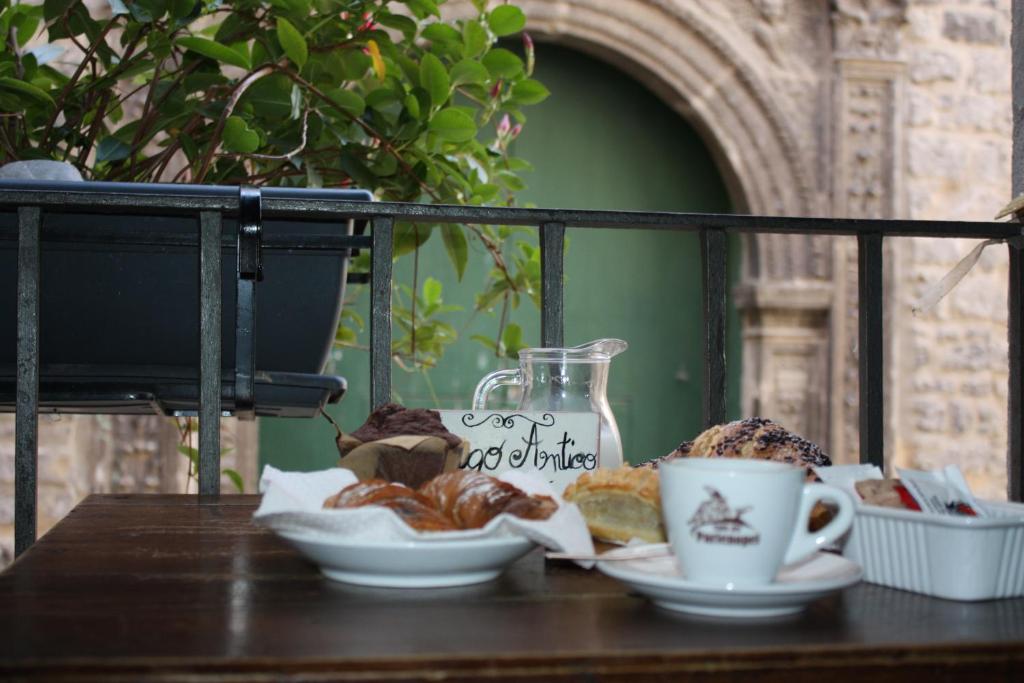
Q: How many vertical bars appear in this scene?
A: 7